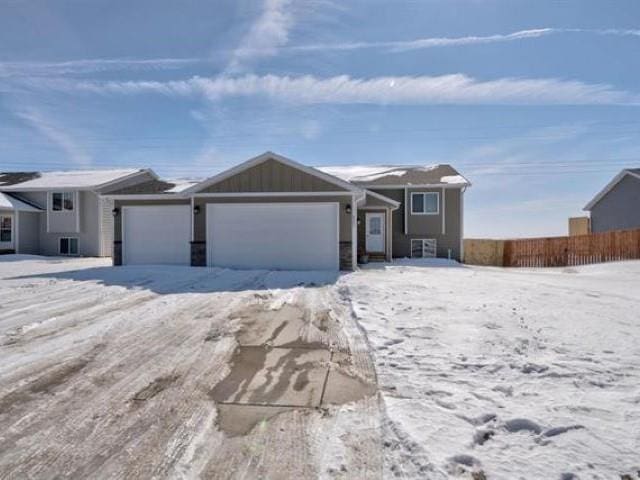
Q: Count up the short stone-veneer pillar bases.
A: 3